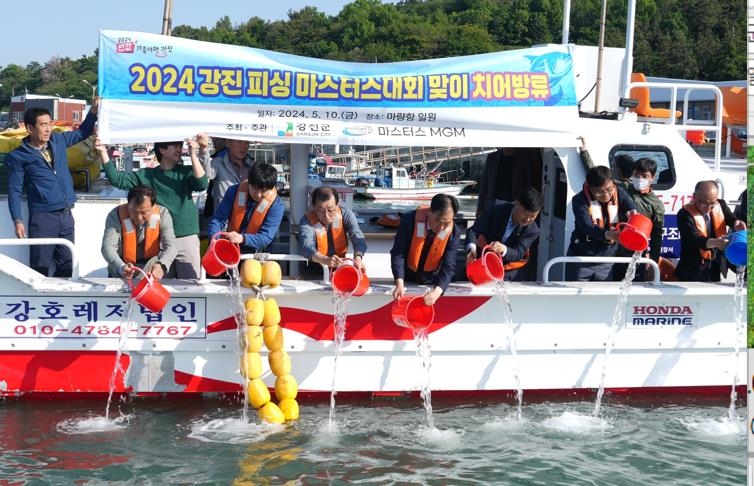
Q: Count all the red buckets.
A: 6